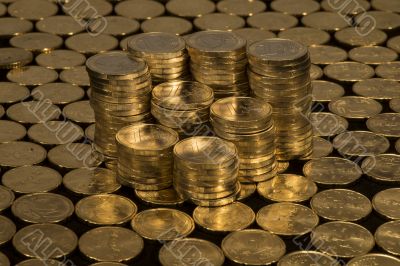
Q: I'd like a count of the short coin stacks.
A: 4